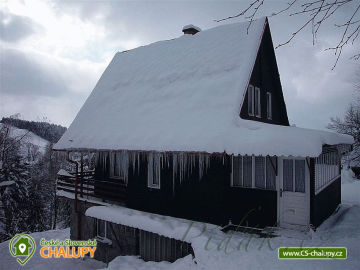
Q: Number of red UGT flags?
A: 0